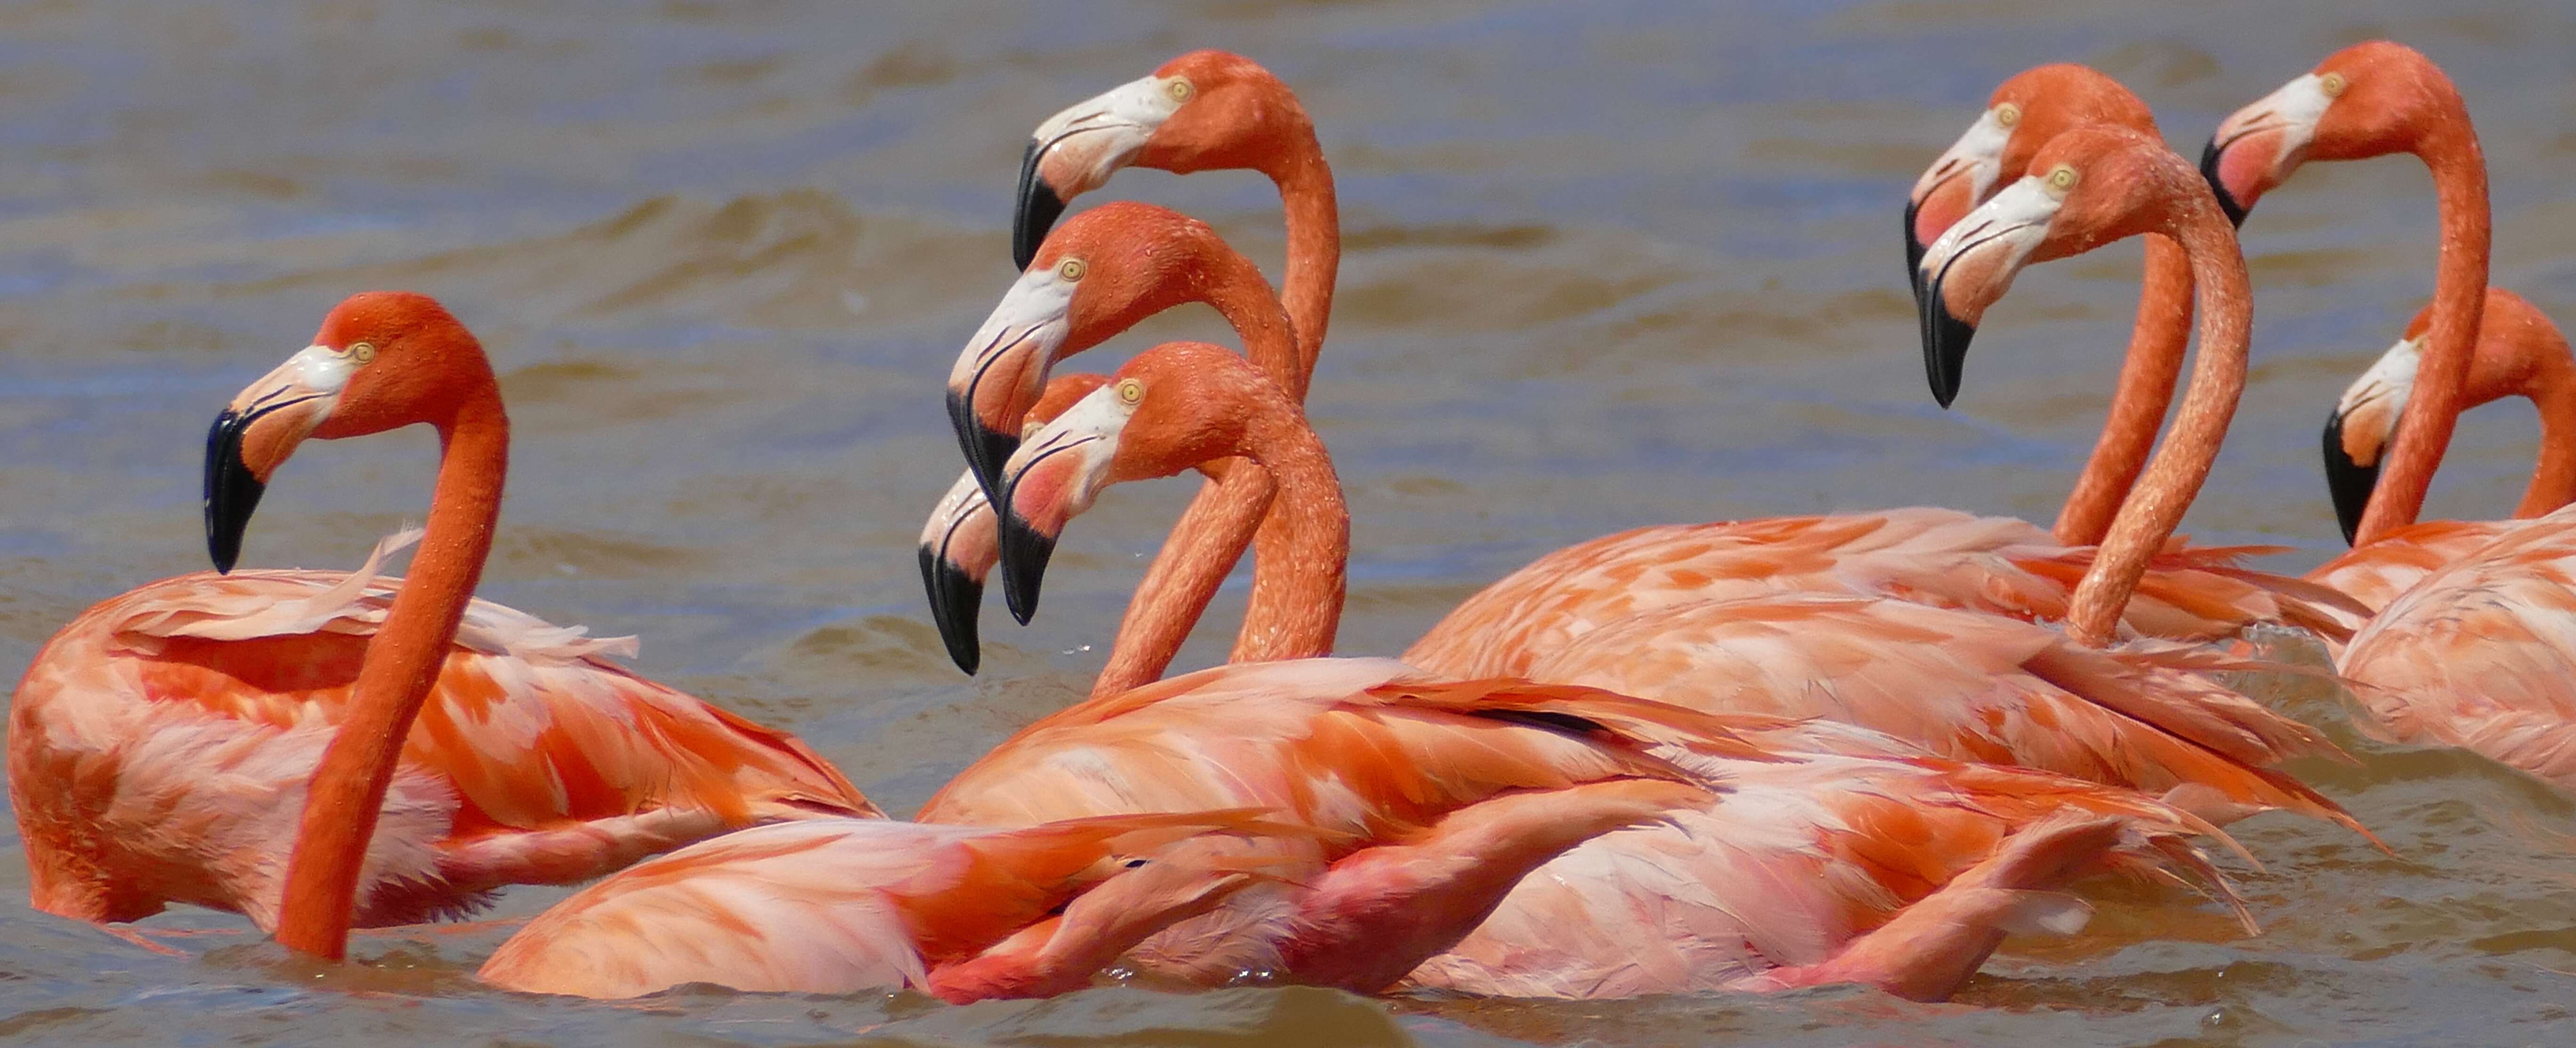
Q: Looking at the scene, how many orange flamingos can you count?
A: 9